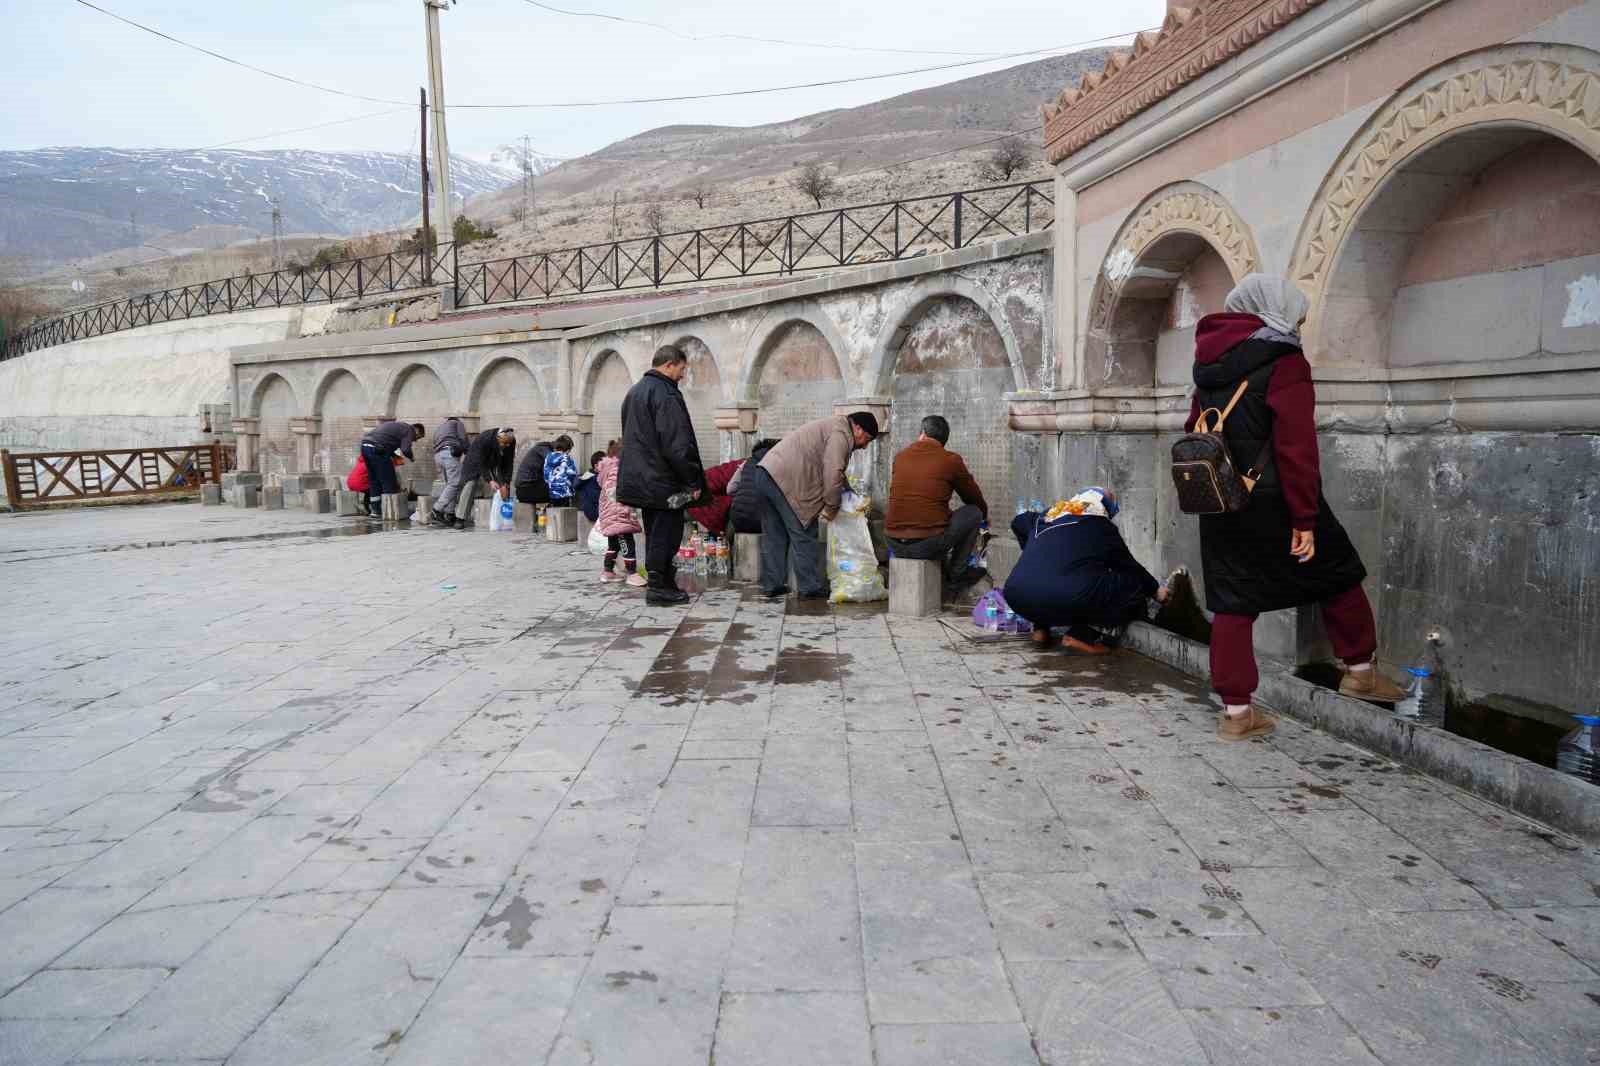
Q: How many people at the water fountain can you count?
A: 15